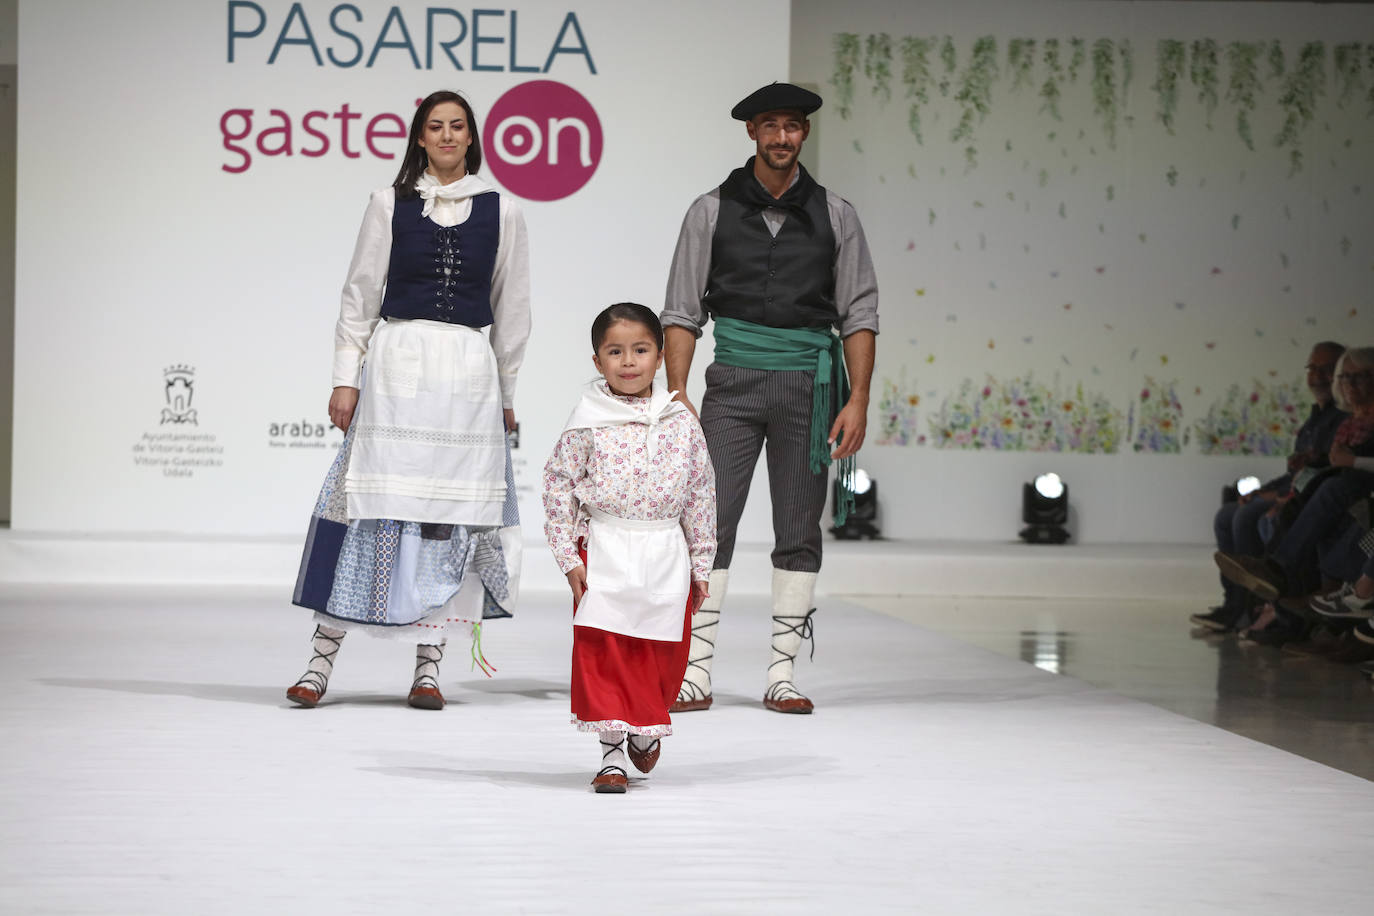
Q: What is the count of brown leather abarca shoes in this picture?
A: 6